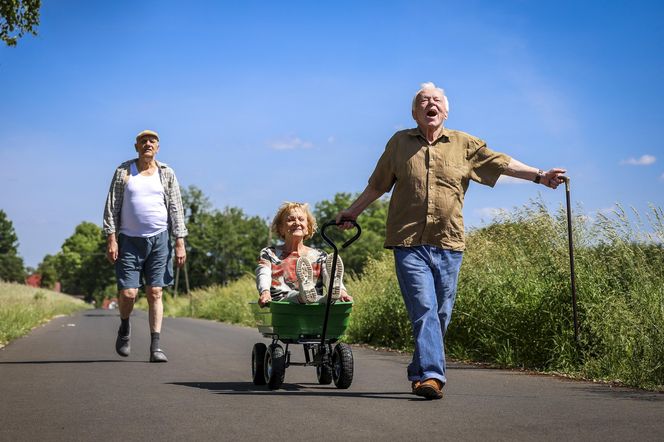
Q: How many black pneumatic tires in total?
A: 4